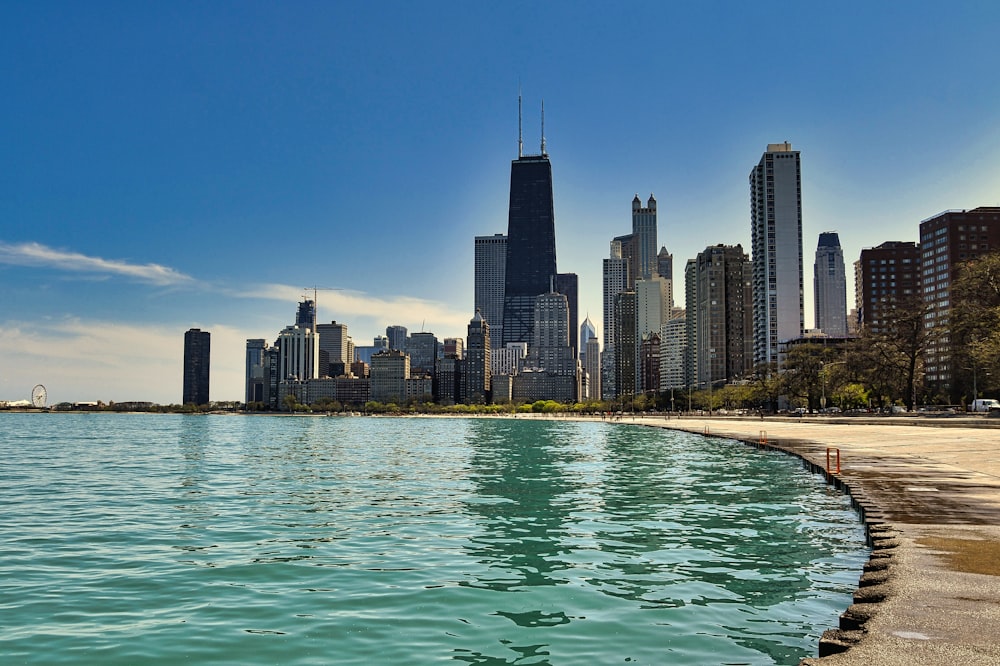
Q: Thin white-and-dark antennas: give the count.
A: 2